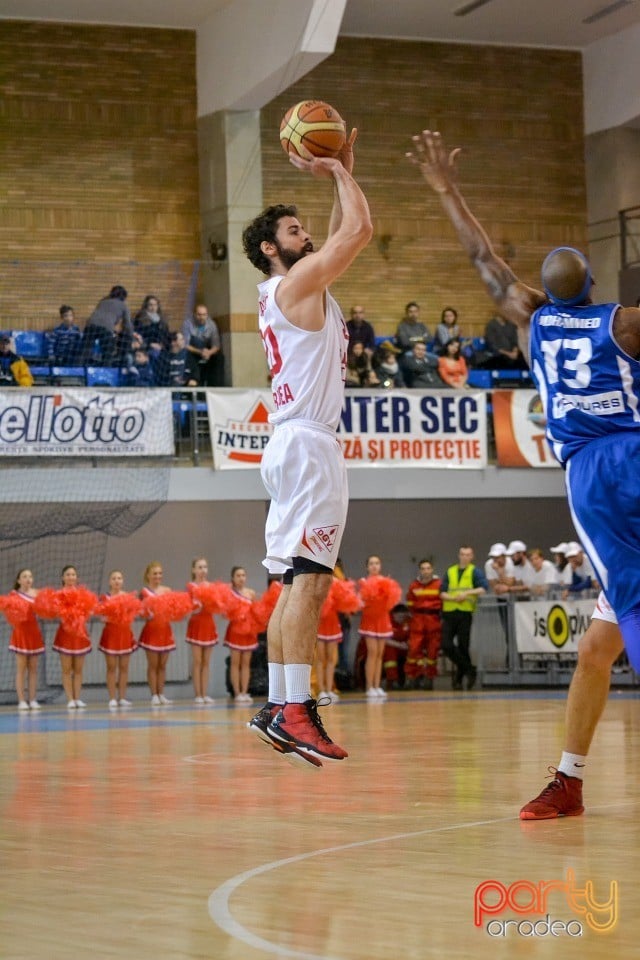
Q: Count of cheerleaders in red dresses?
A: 8